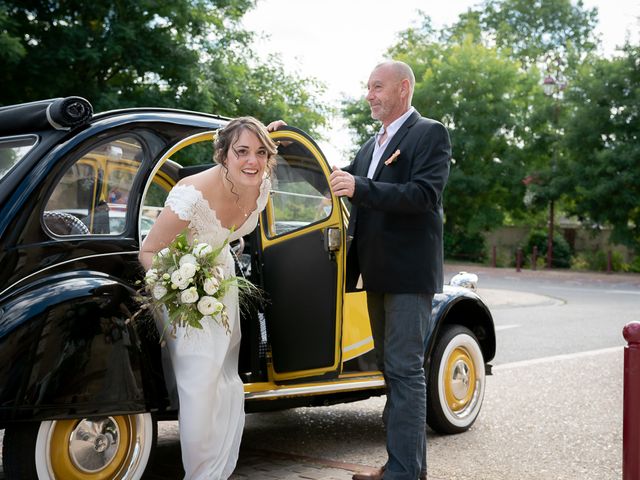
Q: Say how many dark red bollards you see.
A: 5